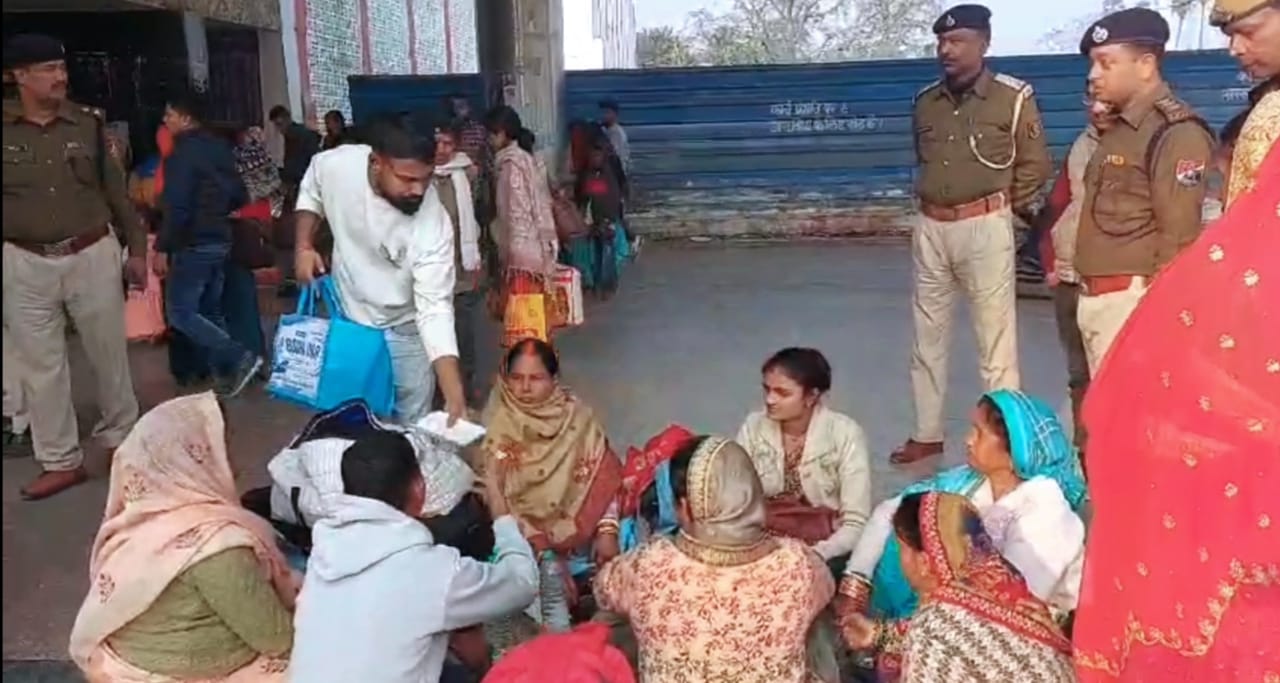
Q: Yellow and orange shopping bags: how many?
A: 1